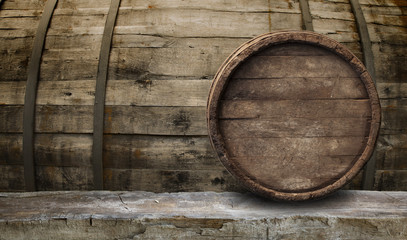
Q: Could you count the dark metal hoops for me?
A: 4